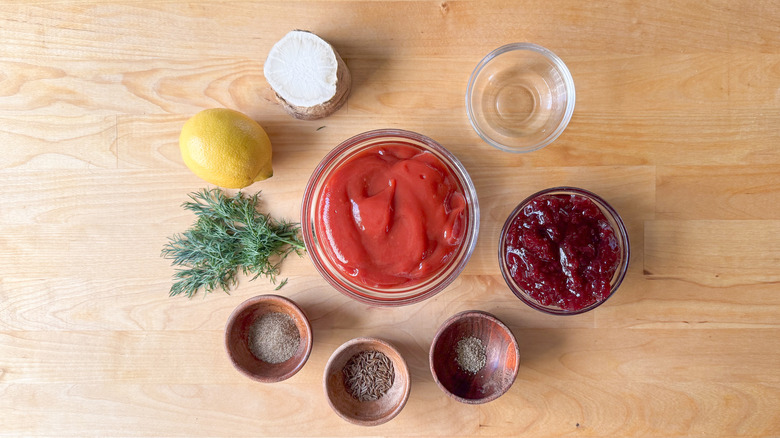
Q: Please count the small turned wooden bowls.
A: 3